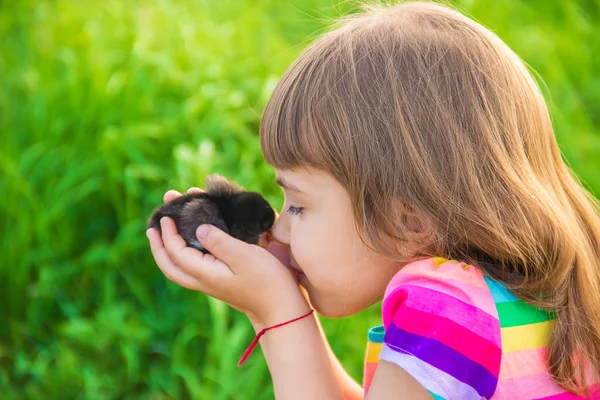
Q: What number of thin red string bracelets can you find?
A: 1